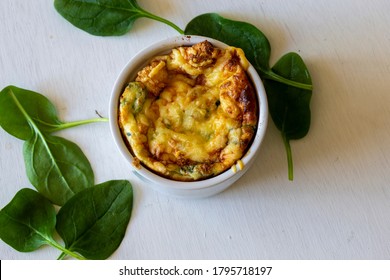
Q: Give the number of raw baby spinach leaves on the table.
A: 7